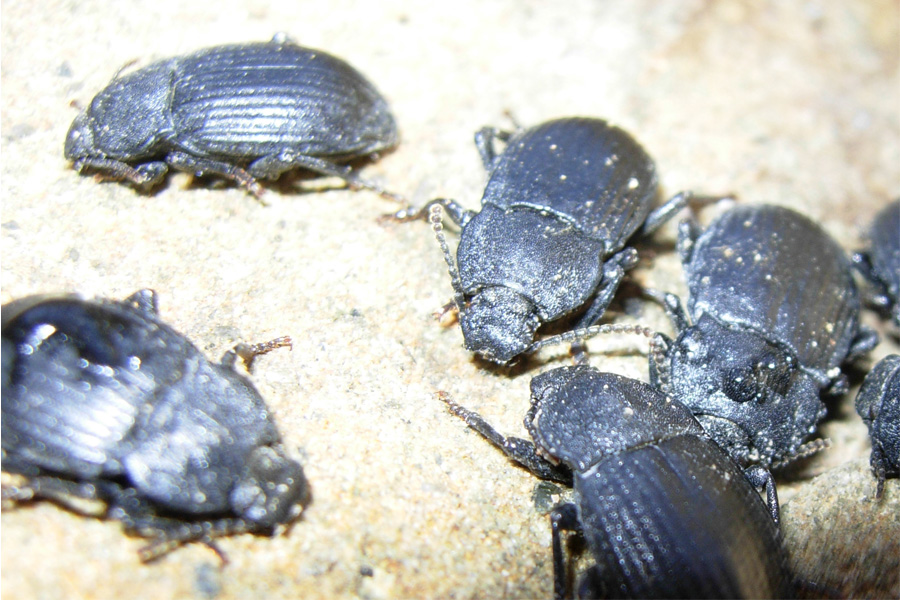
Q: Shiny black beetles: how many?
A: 7